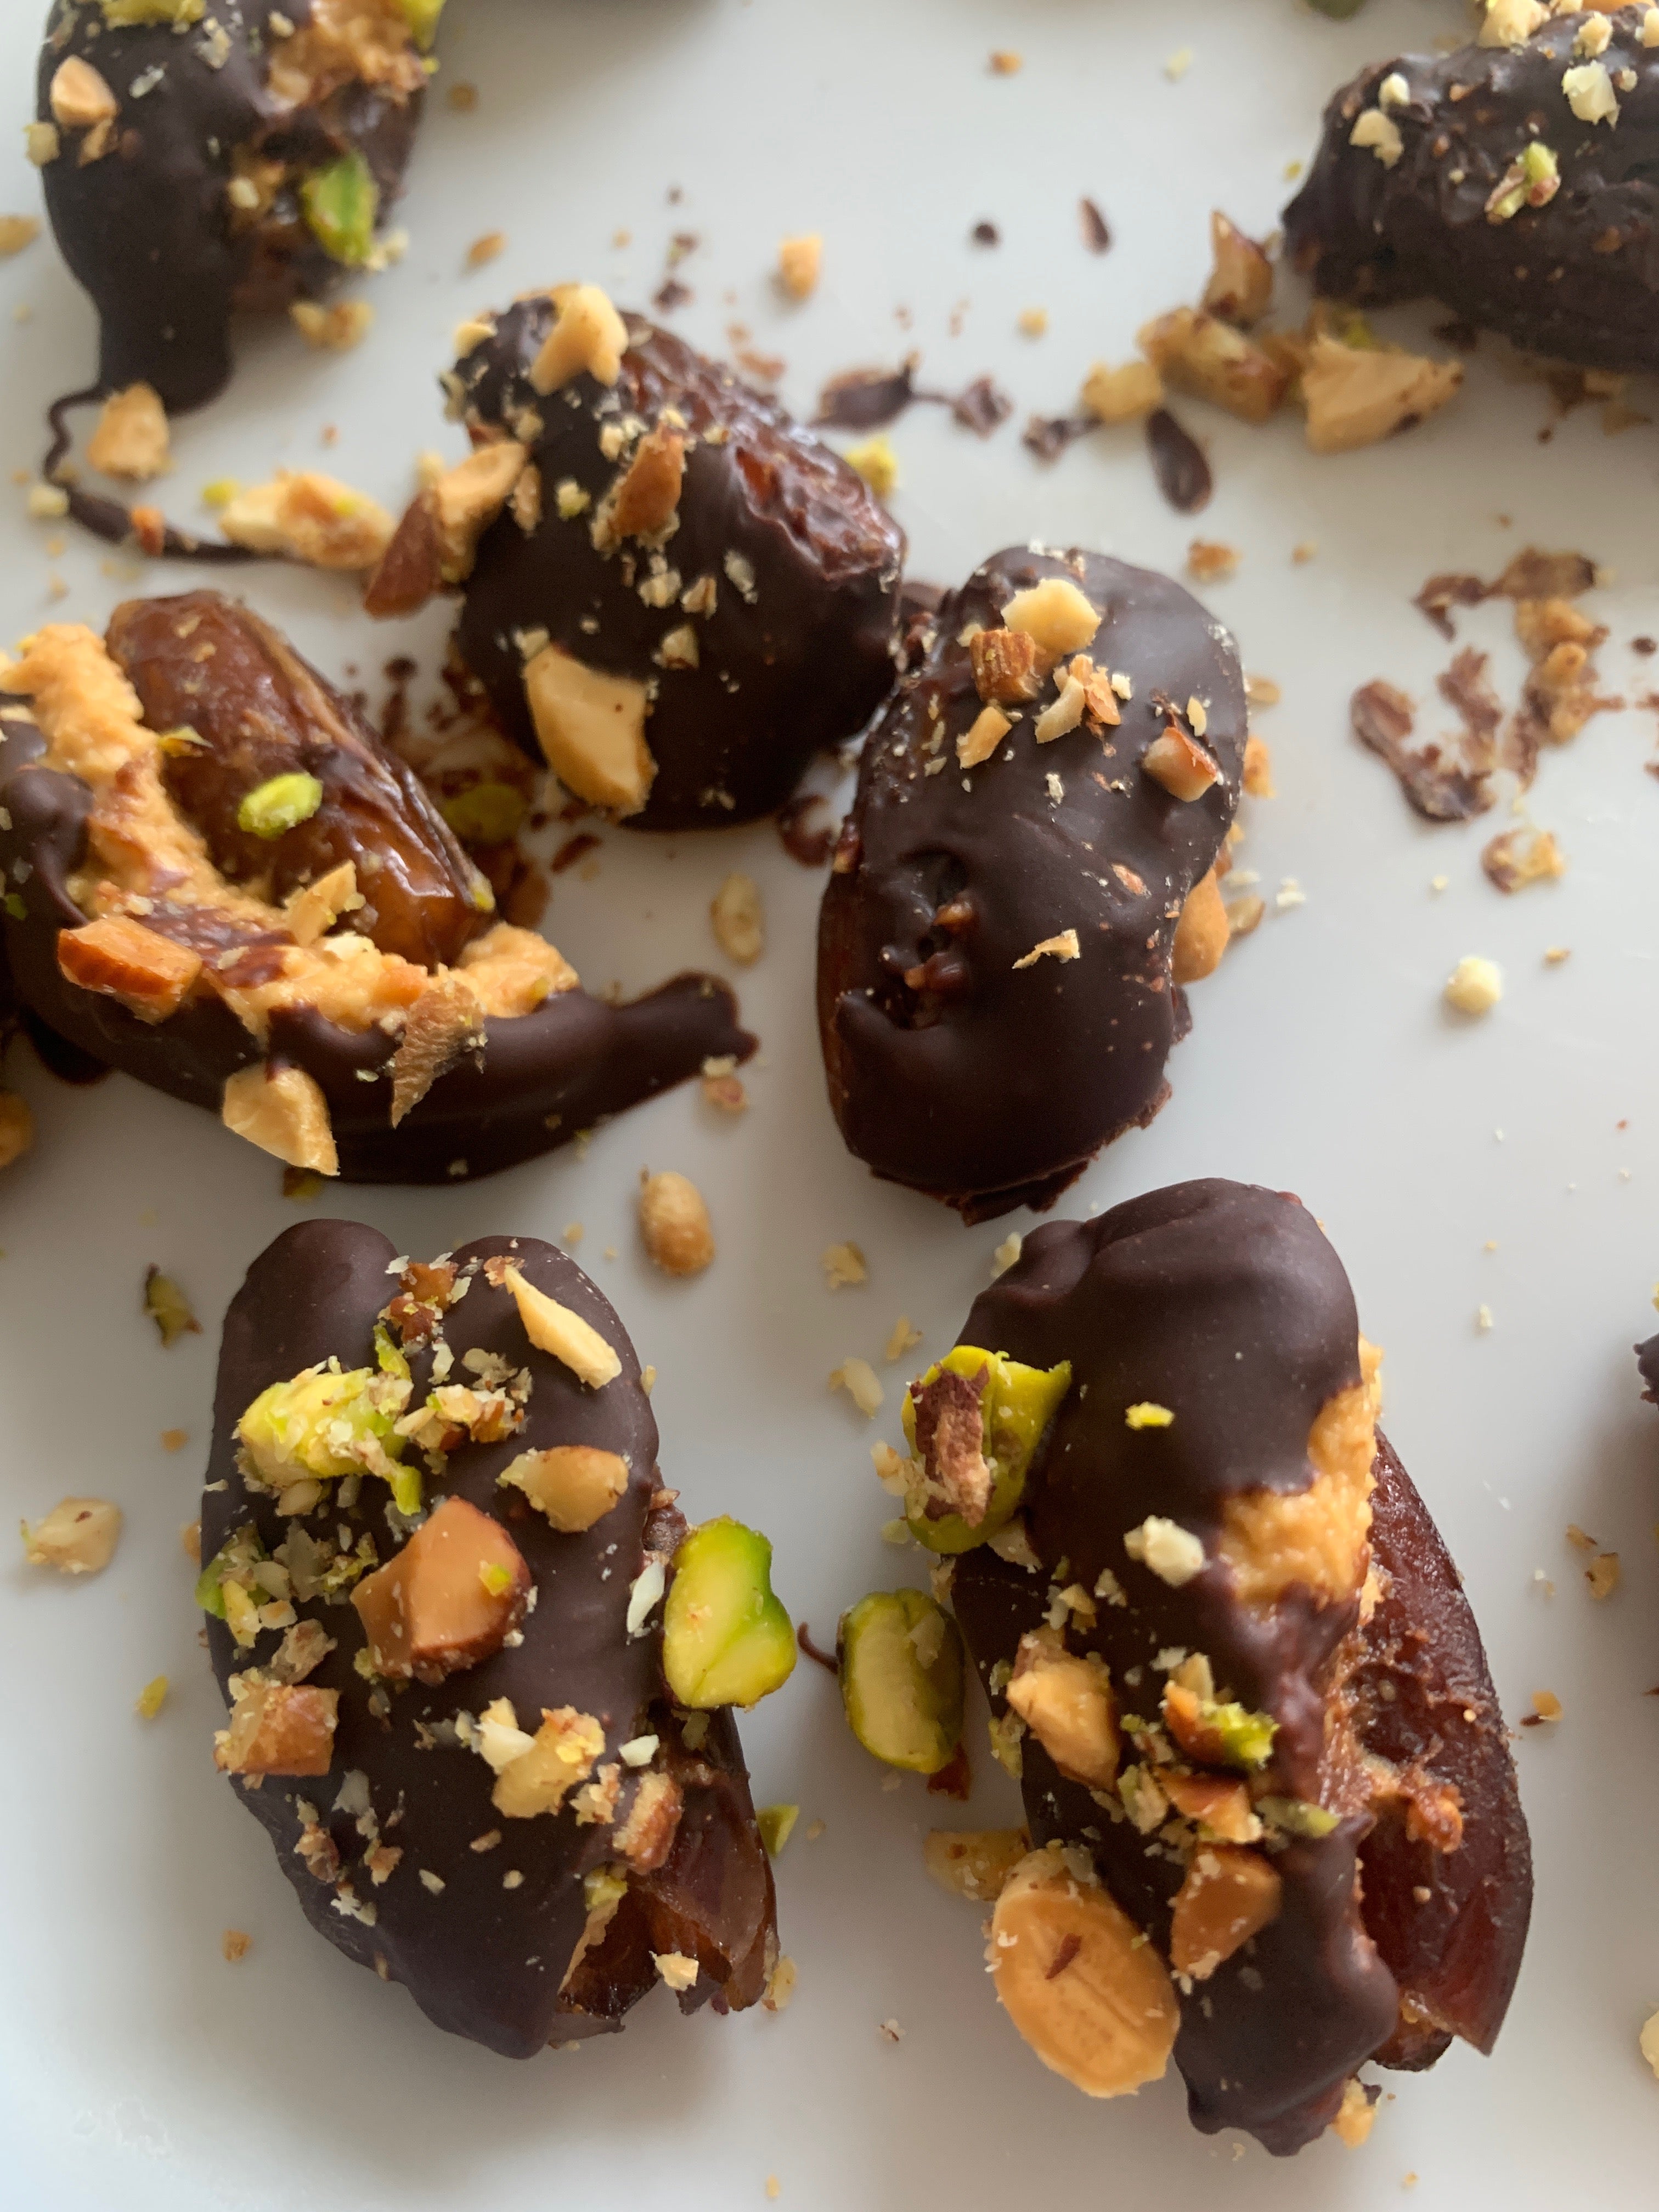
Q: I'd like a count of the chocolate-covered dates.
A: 7